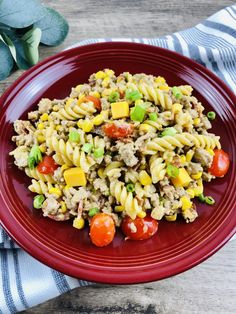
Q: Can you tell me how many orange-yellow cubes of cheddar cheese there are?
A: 3